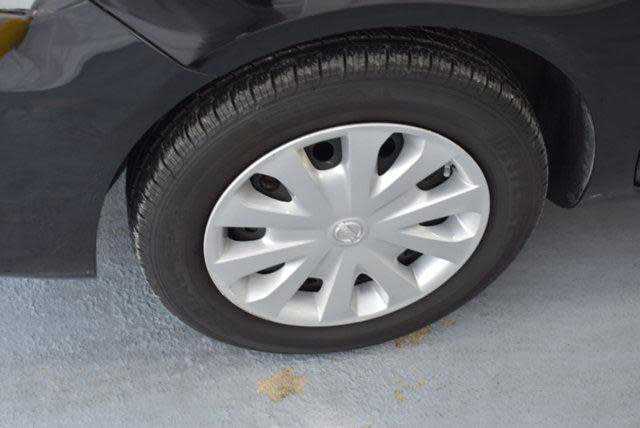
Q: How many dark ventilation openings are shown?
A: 10